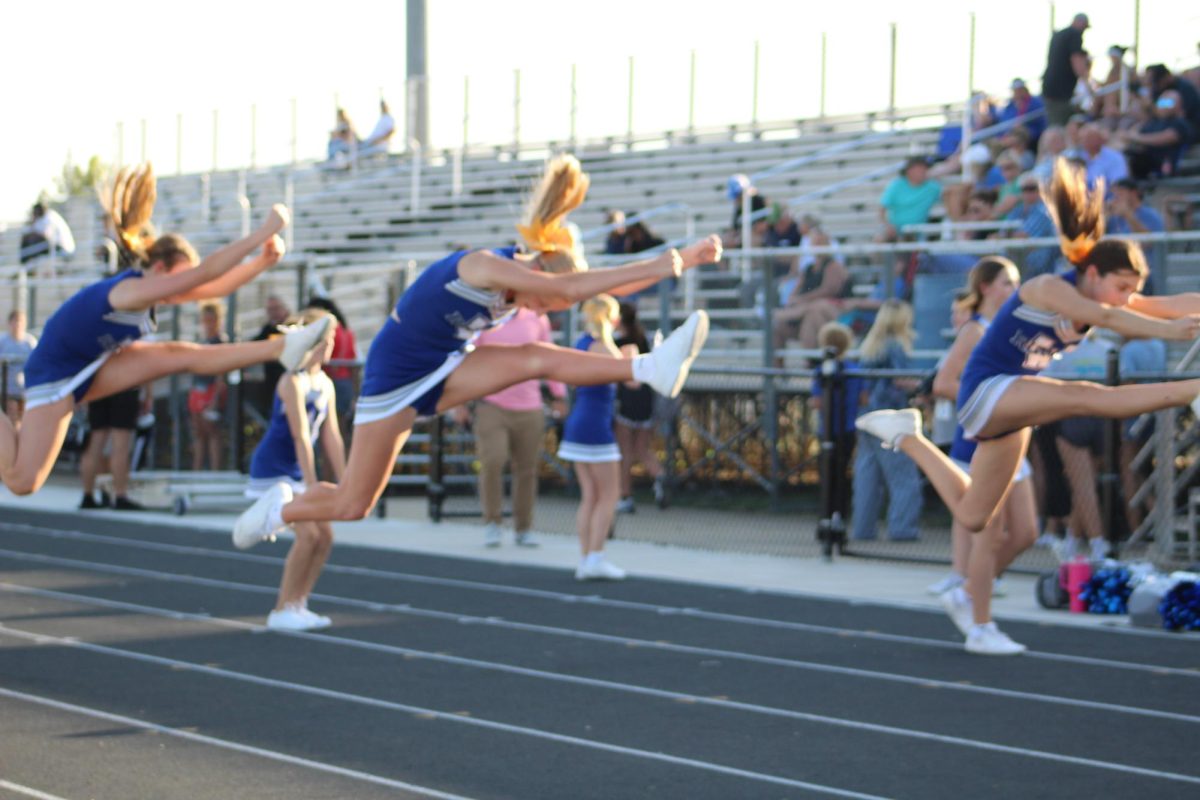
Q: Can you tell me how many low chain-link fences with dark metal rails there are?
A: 1